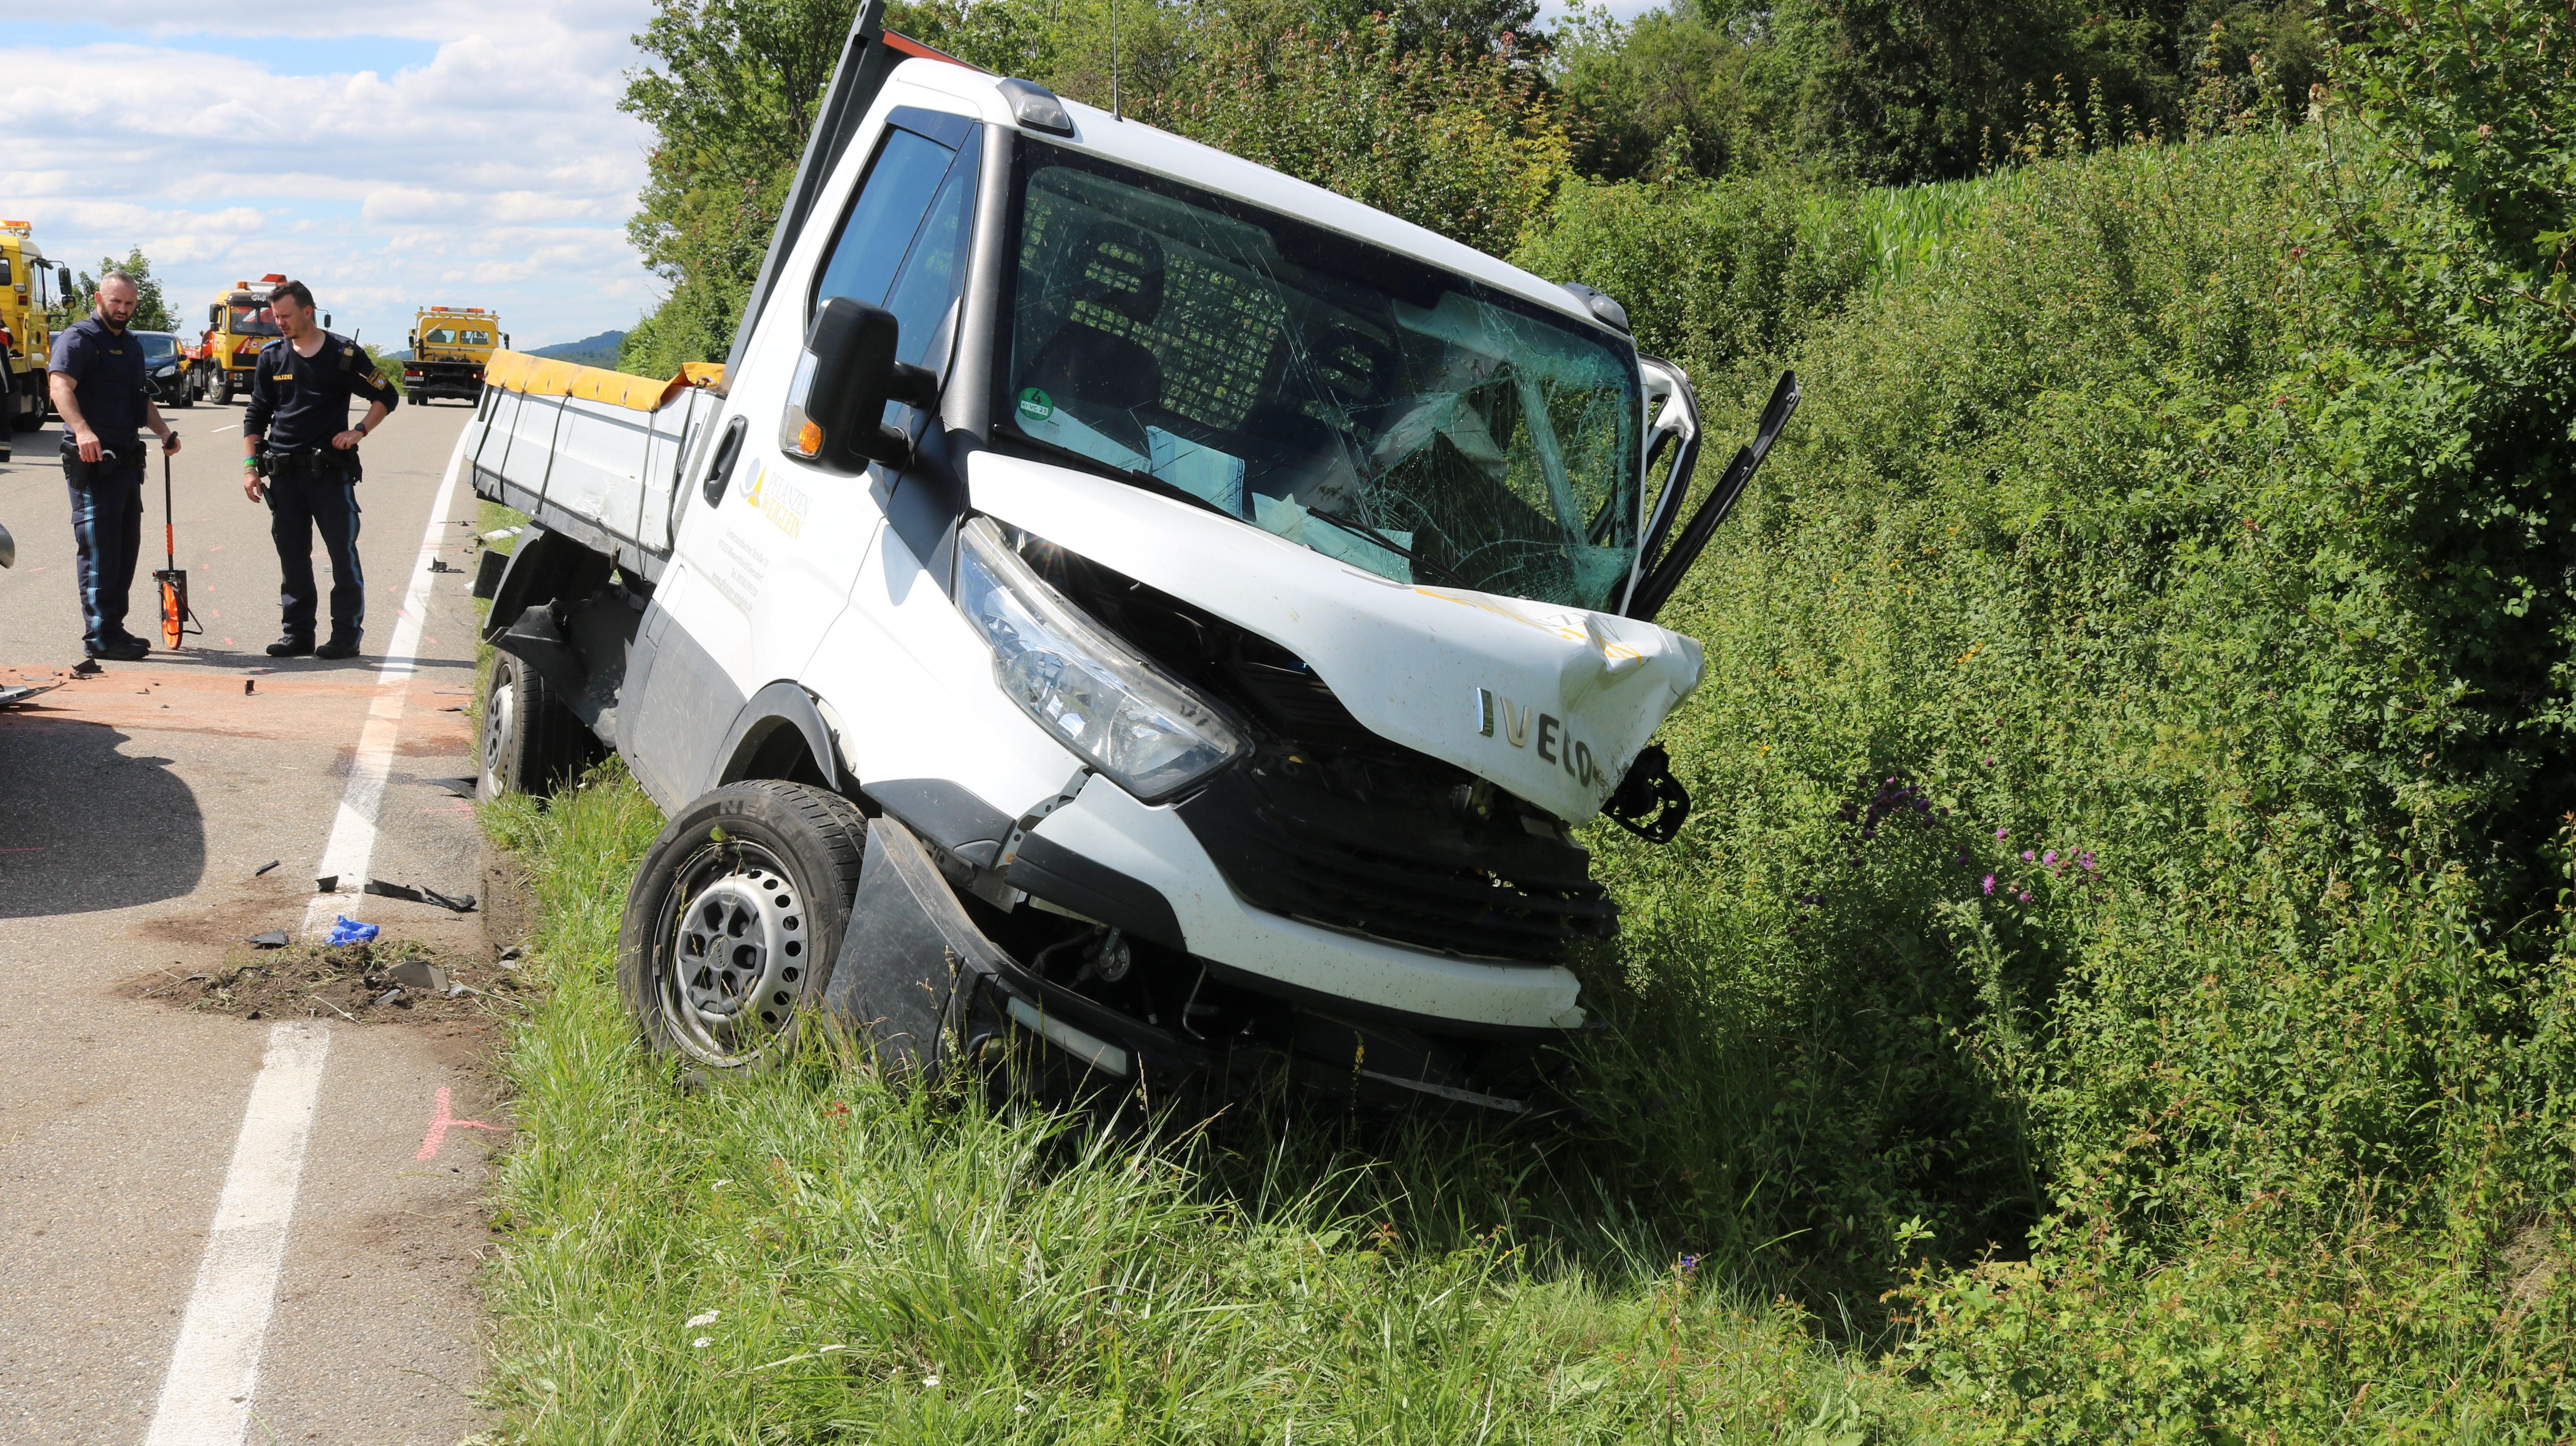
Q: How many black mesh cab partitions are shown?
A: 1